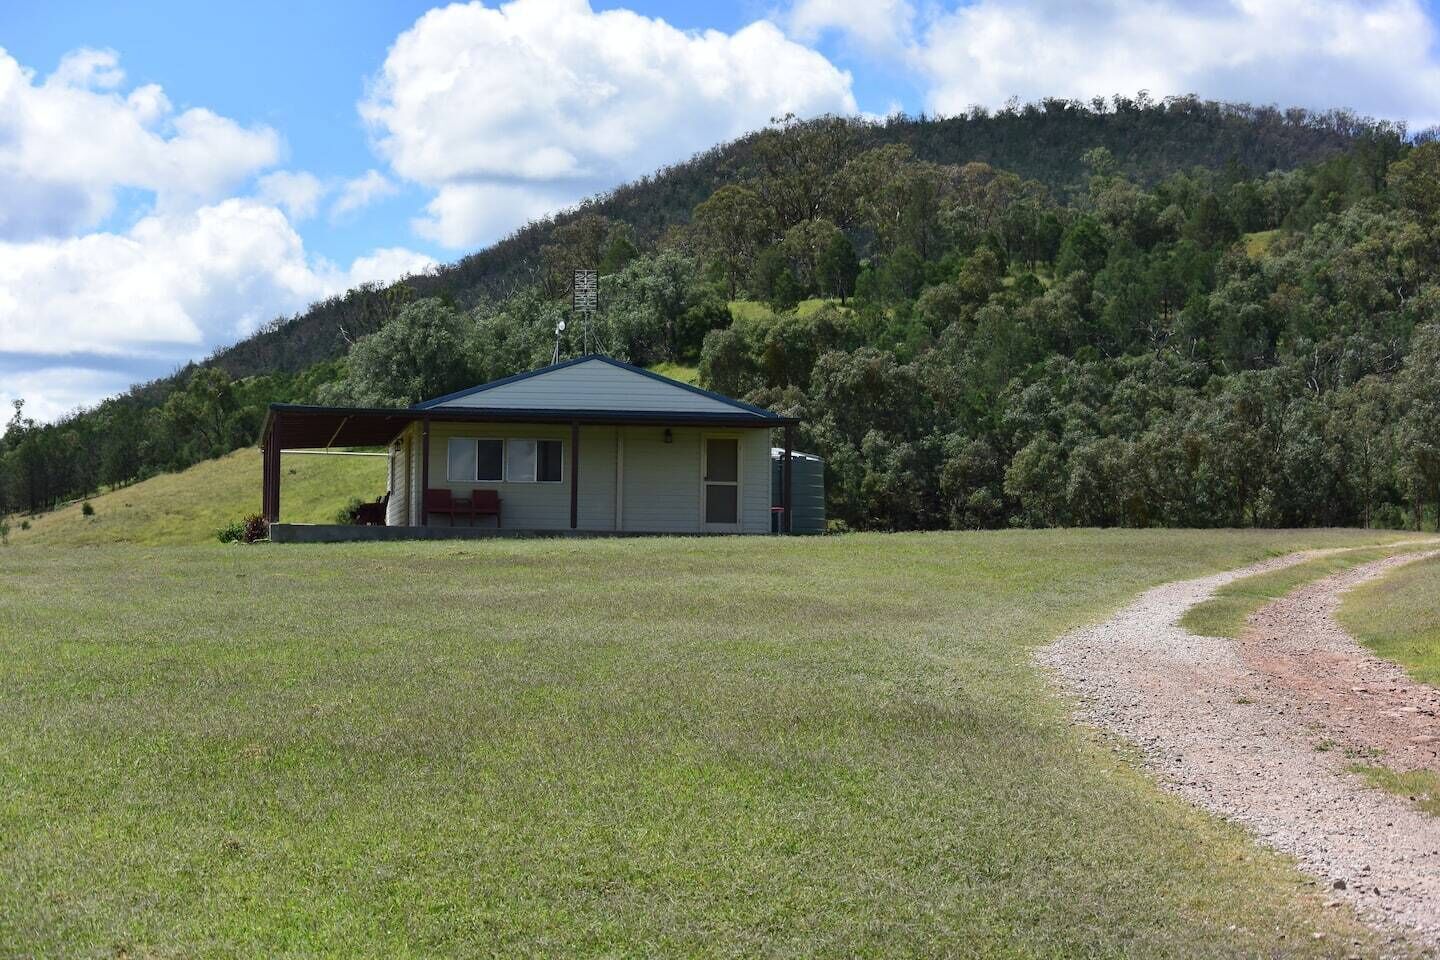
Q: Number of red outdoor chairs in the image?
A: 2